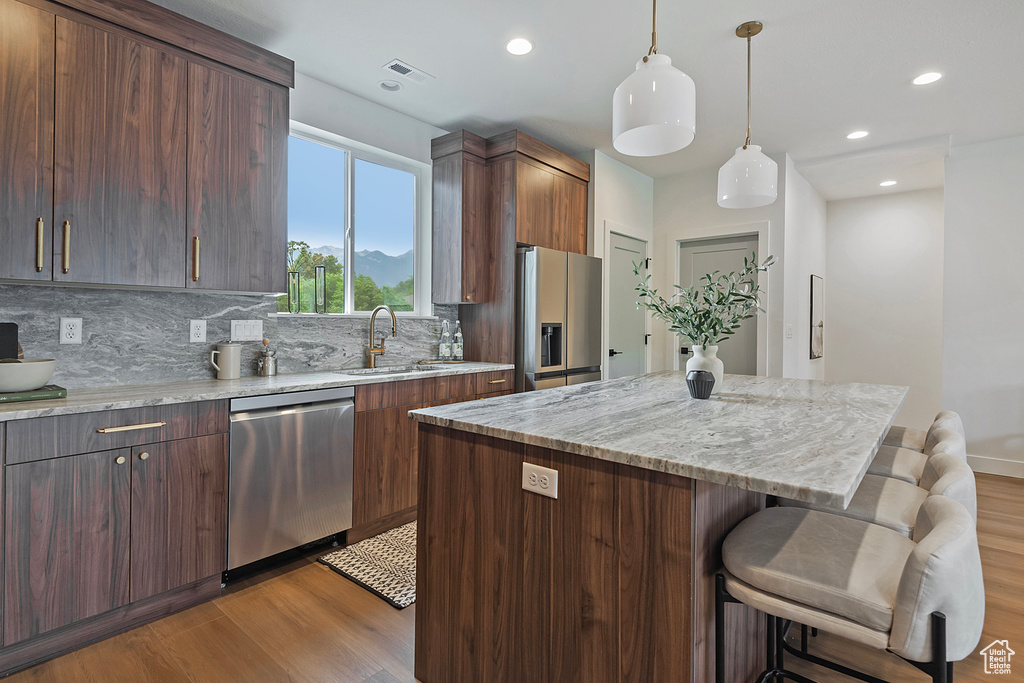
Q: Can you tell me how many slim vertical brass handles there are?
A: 3